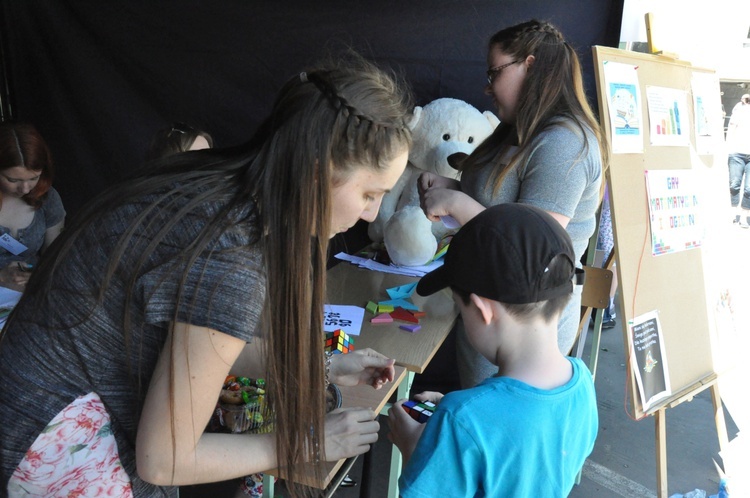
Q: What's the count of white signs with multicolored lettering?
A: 1